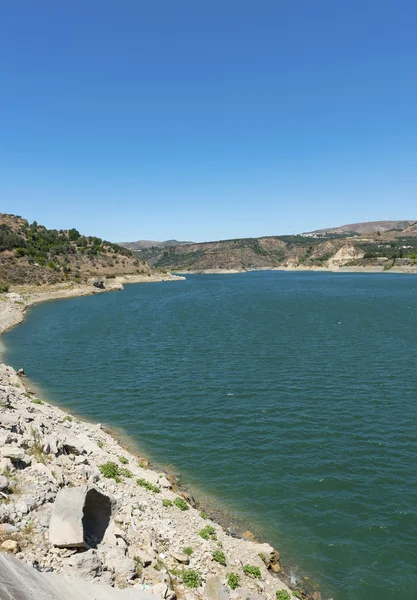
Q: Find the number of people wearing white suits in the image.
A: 0